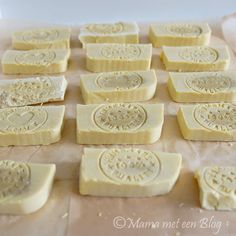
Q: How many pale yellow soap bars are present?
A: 15